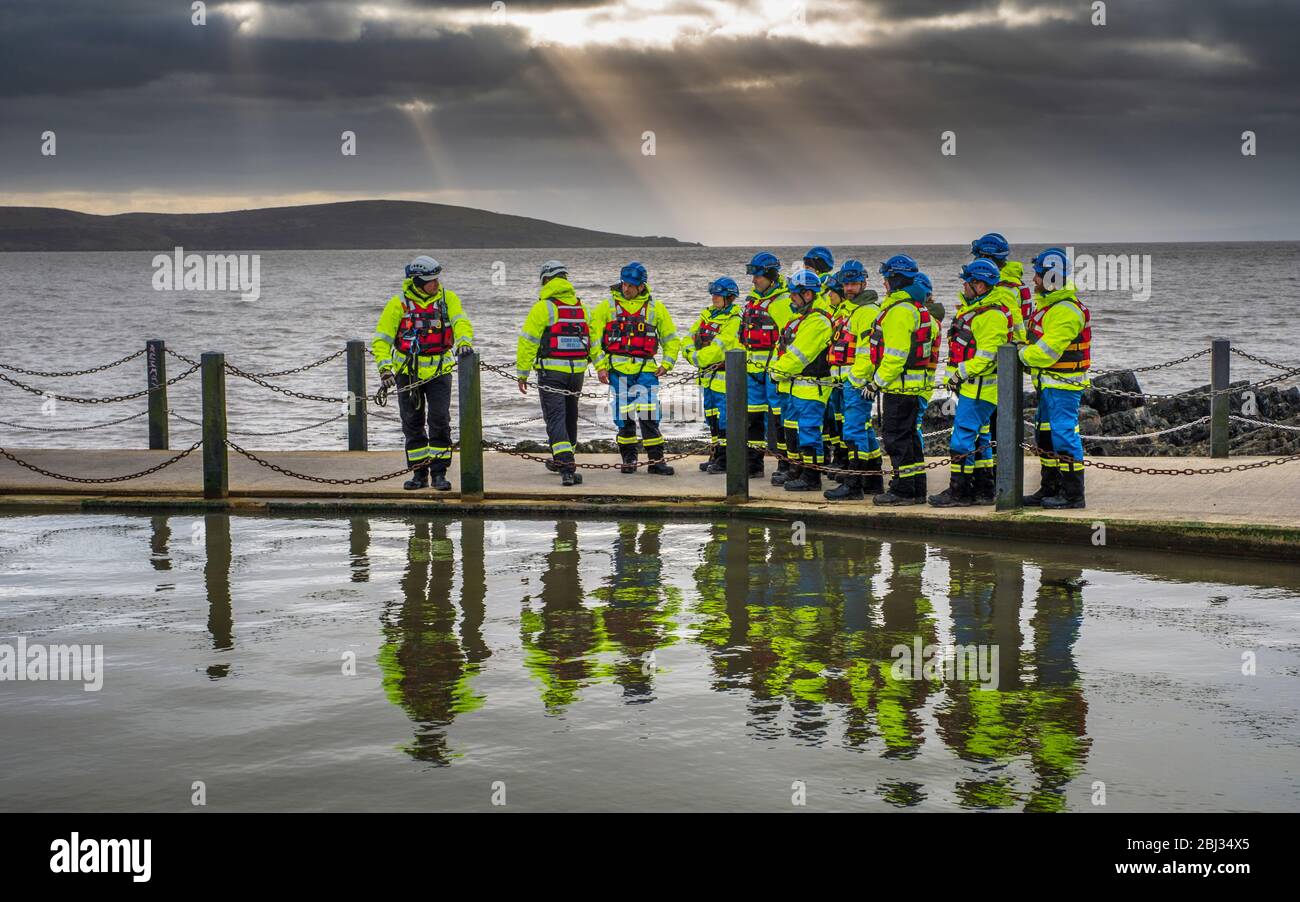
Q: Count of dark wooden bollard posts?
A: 7